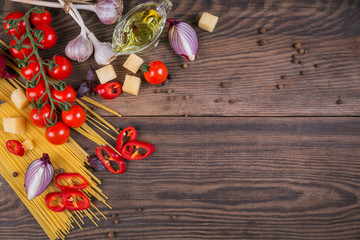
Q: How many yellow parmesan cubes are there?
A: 7